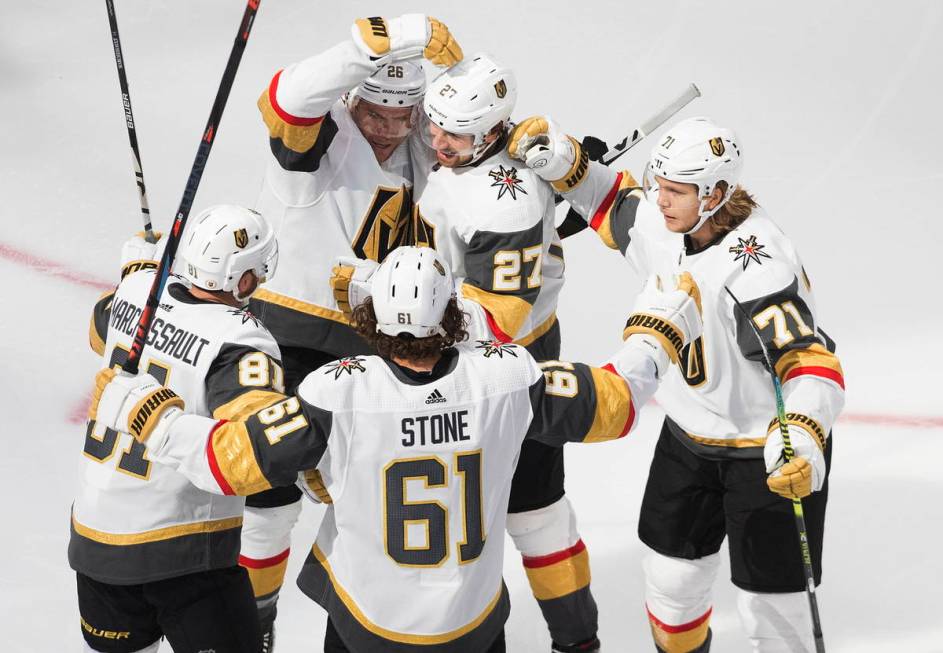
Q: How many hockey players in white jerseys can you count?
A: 5